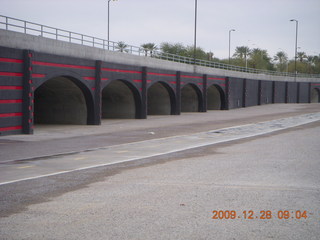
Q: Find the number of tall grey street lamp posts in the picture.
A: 4